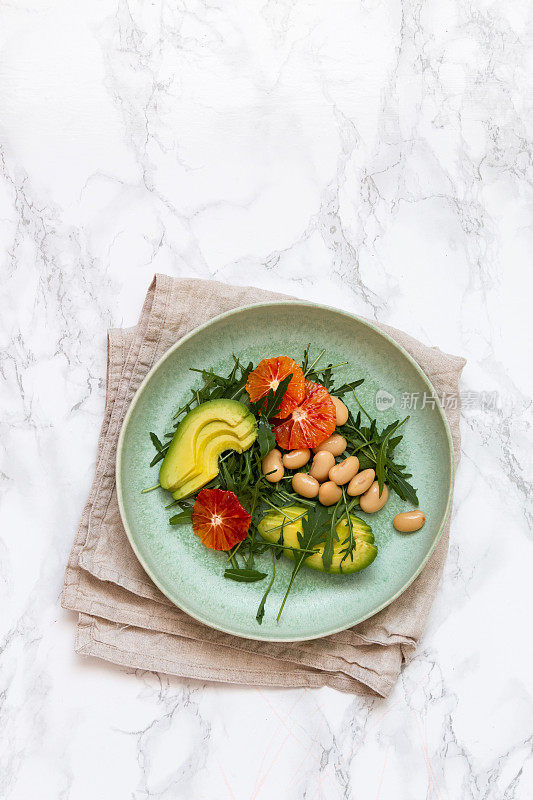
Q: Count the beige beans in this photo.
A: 11